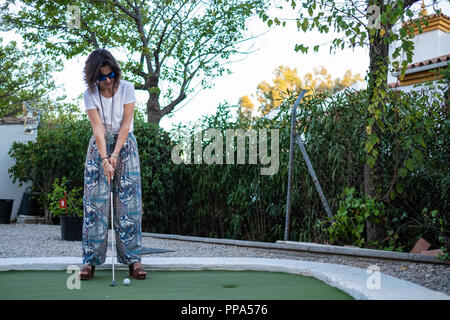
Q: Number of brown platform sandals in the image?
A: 2